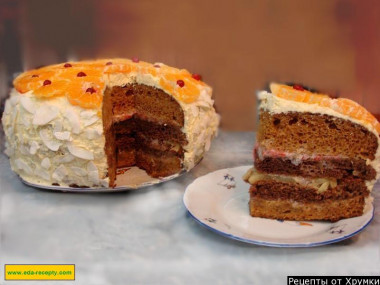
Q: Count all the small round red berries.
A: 11